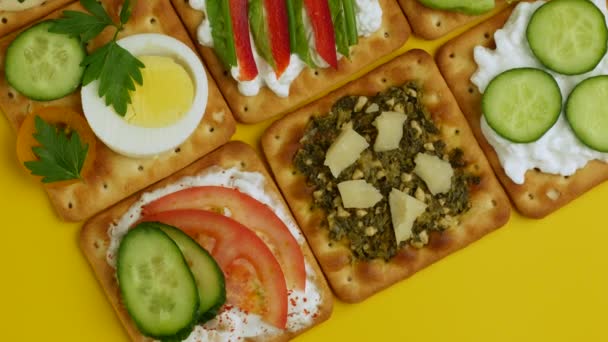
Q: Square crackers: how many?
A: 7